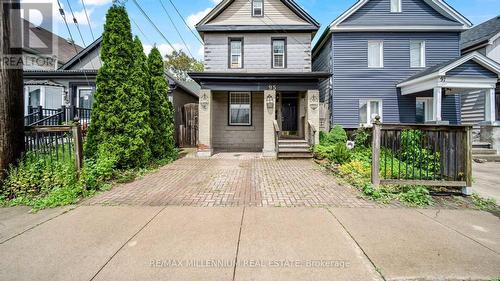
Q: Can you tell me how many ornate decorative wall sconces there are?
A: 3